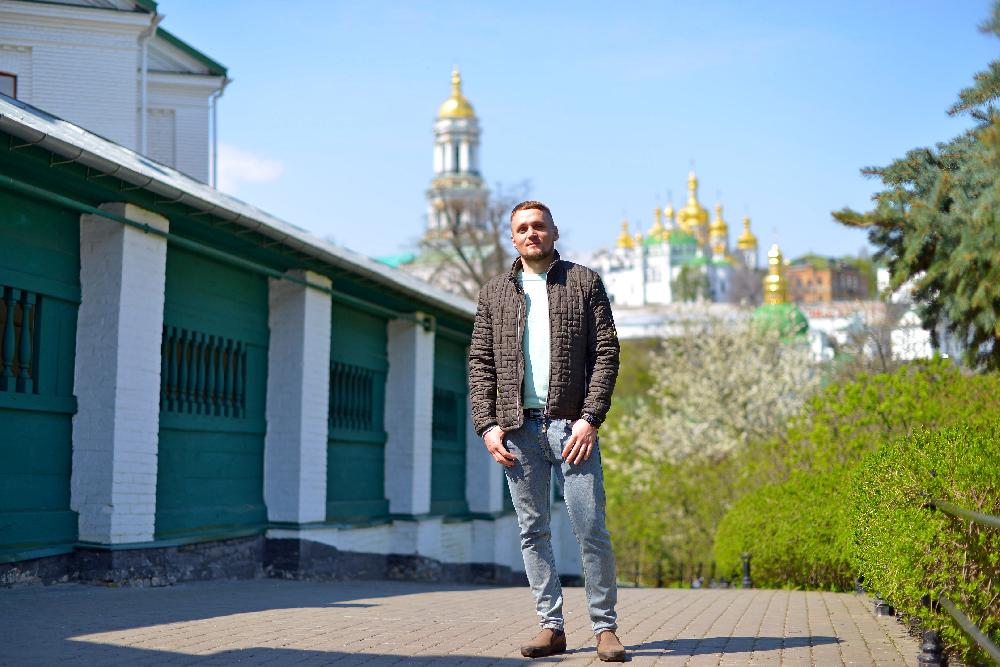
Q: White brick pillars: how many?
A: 4